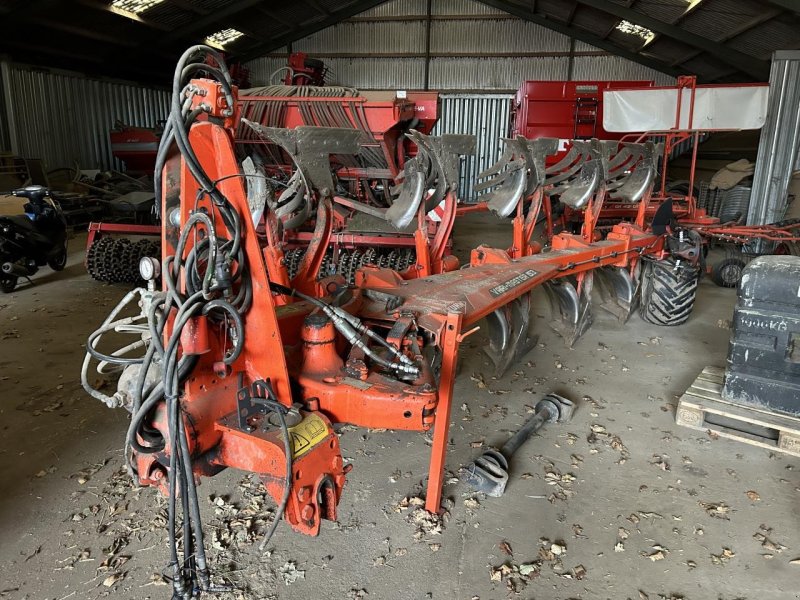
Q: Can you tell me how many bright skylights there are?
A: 4